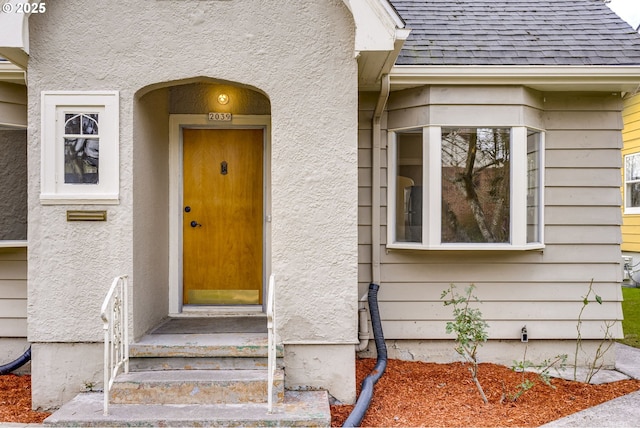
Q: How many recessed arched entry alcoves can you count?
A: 1